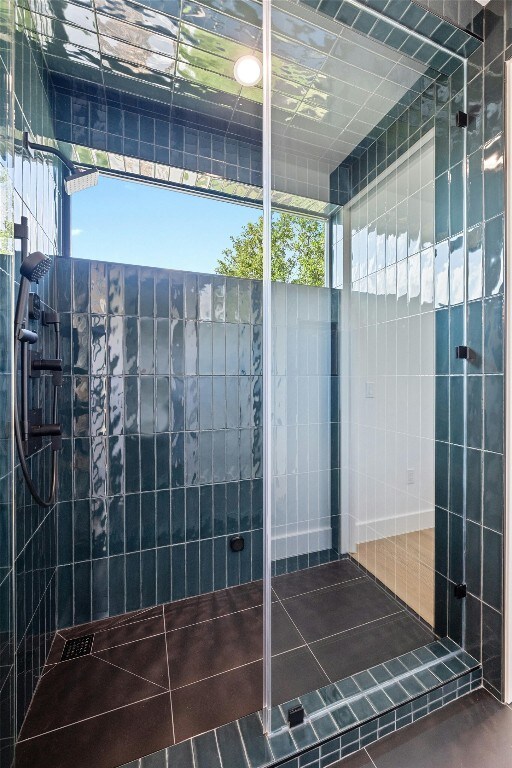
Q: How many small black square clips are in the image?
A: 4